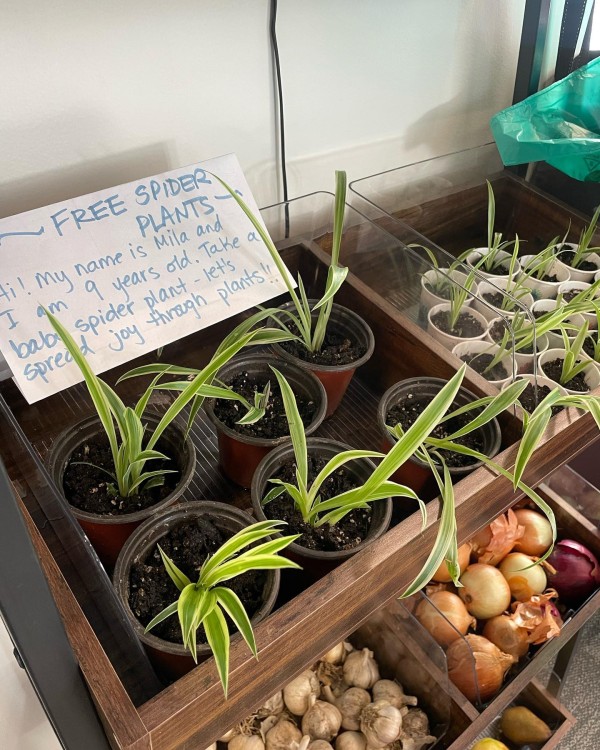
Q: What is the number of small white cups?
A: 14